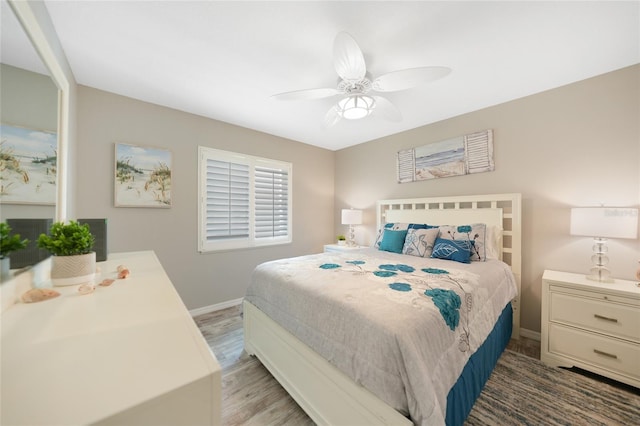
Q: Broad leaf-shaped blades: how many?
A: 5